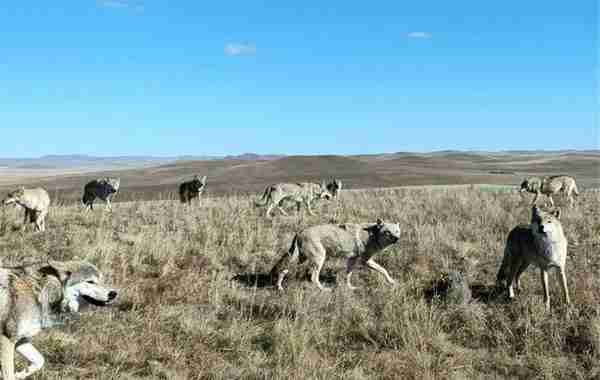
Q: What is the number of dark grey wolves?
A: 2